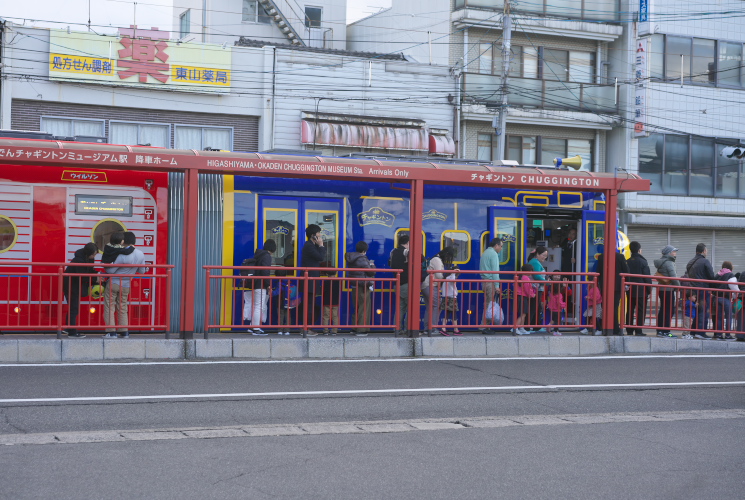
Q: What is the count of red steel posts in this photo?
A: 3